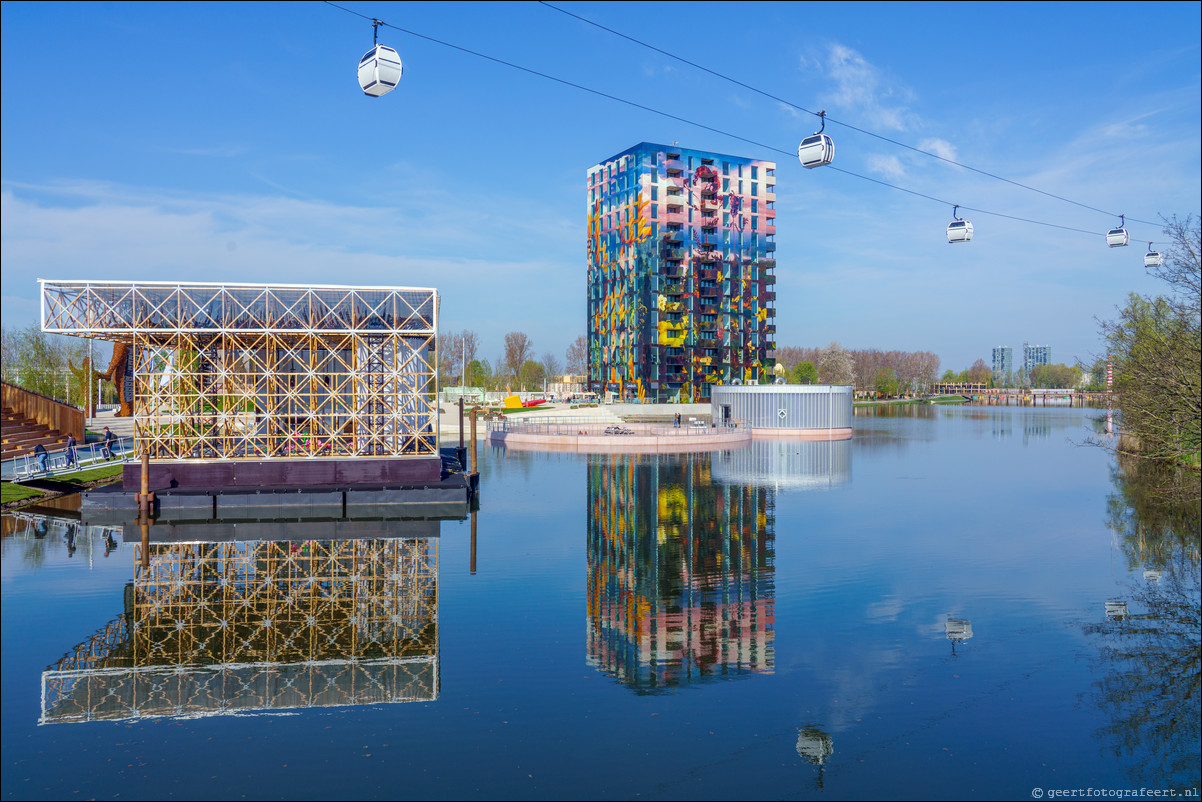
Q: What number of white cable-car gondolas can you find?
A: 5